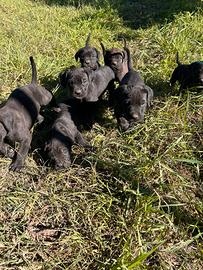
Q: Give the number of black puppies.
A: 7